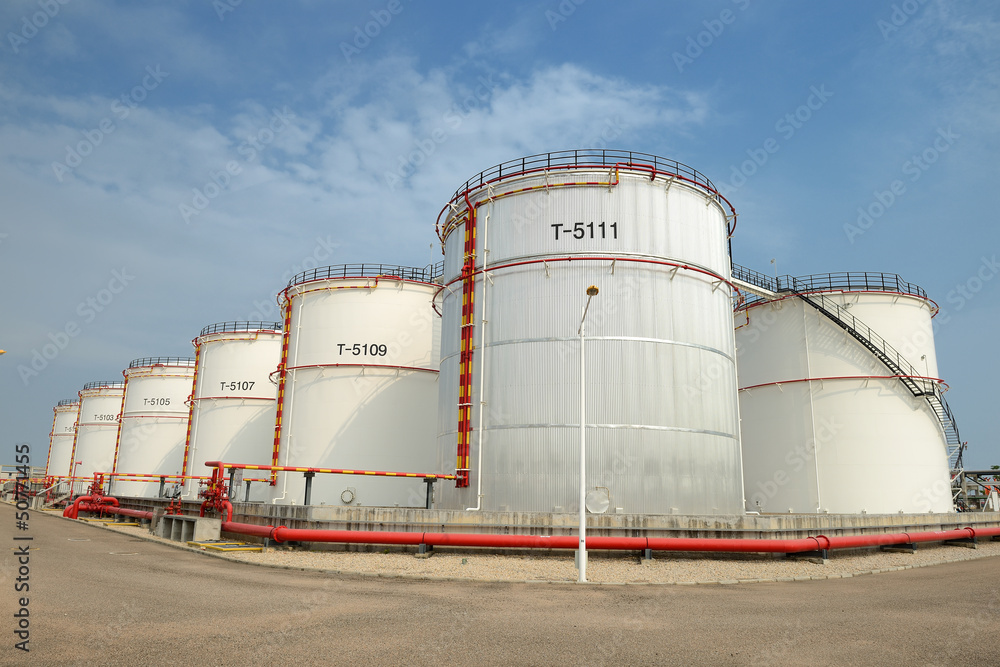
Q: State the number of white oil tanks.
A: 7